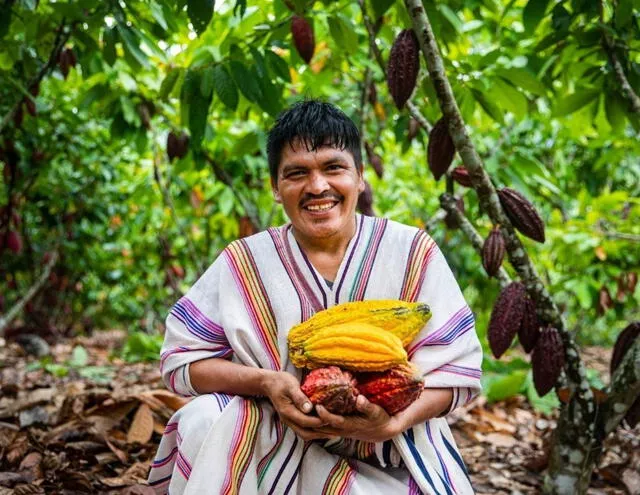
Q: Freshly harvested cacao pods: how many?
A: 4